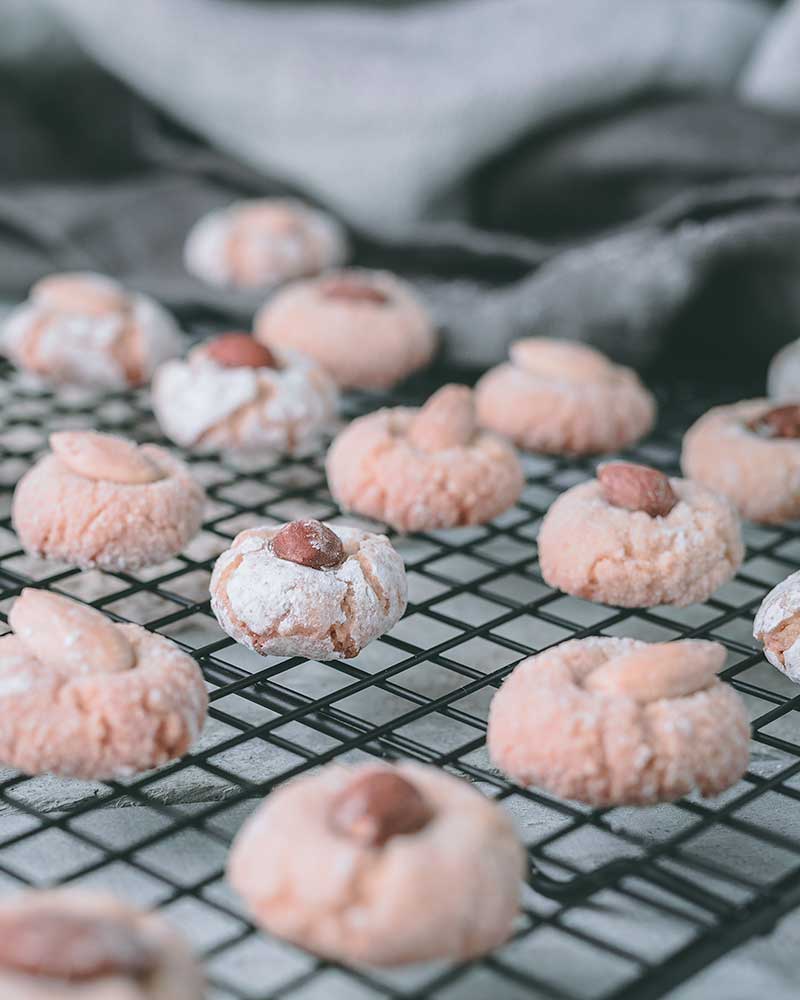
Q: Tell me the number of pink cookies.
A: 10